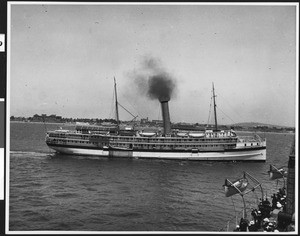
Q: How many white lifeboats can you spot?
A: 3